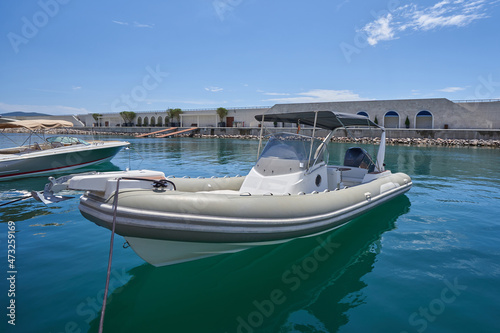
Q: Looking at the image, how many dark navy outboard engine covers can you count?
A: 1